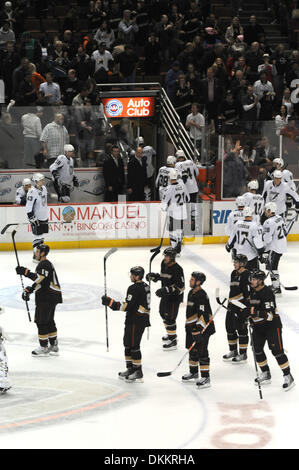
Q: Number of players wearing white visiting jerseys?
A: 13